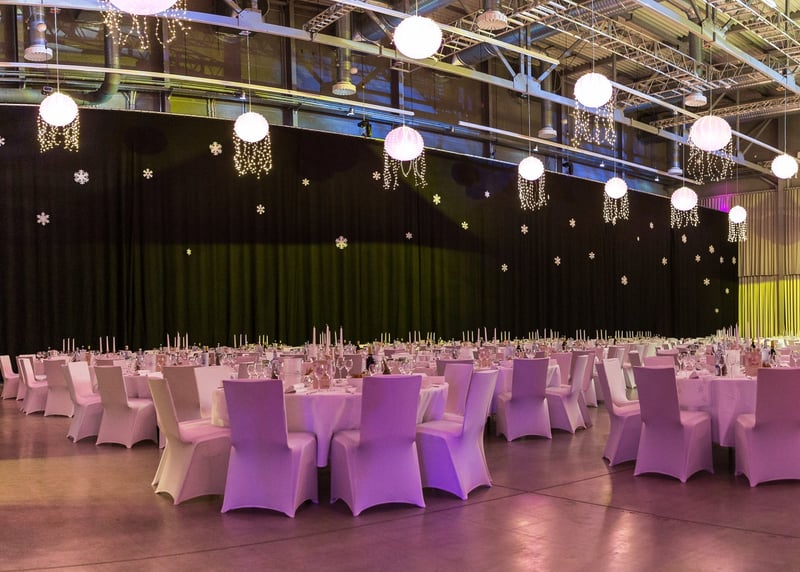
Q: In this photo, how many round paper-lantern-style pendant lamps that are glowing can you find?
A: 12